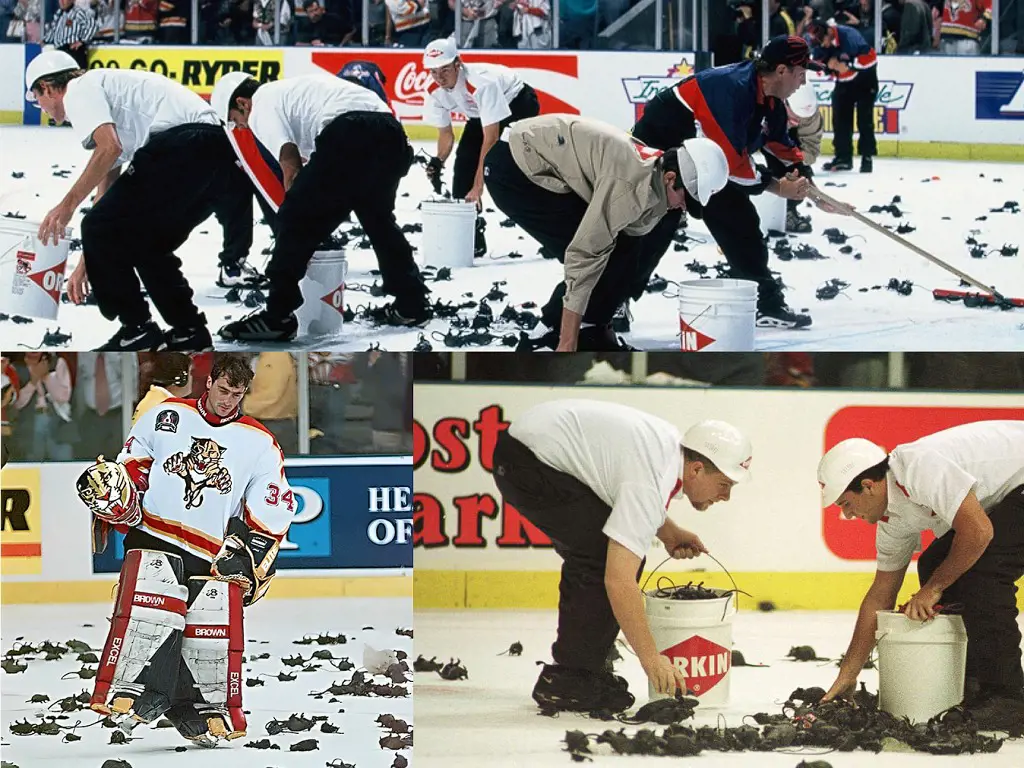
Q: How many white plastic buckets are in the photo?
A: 7